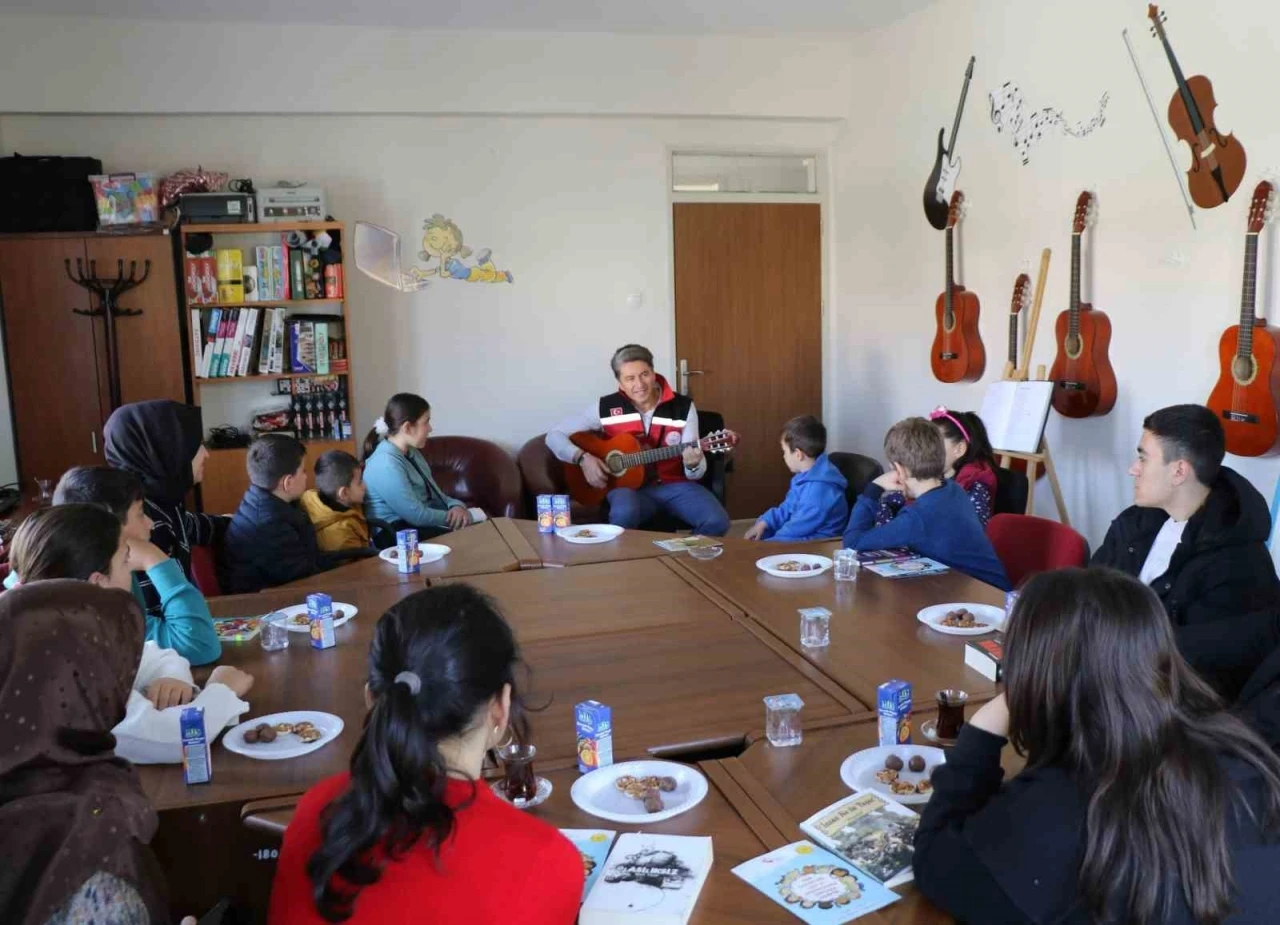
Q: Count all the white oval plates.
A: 8